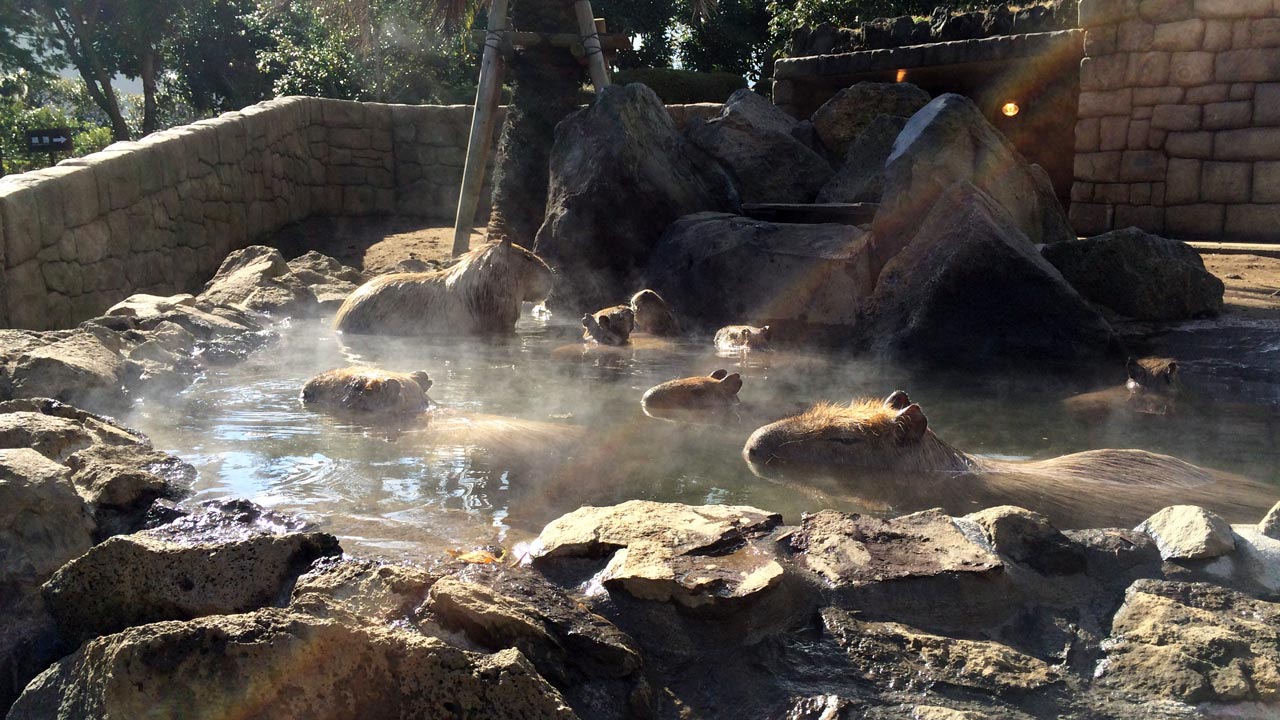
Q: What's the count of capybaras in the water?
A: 8